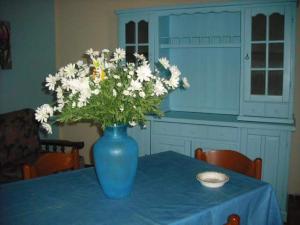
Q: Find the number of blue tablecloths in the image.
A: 1